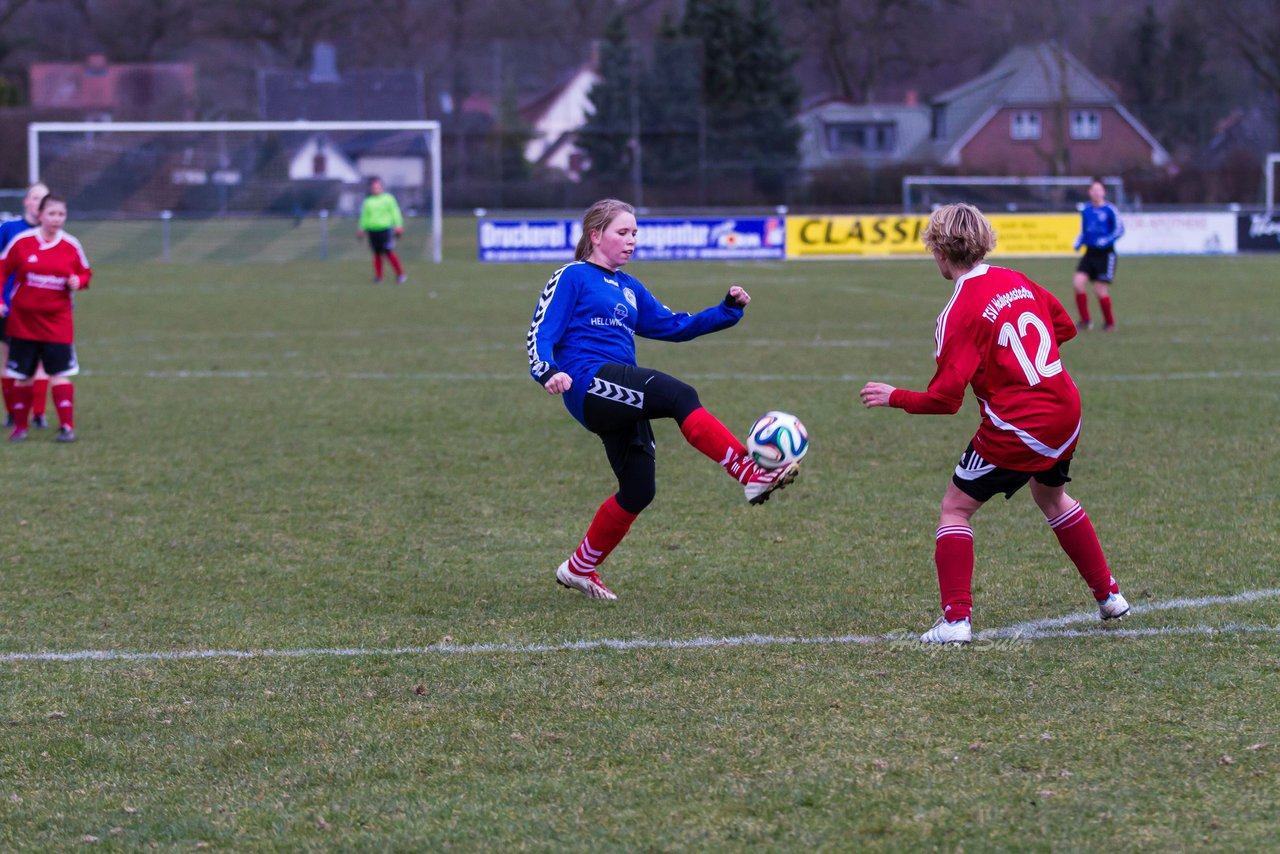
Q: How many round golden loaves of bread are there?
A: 0